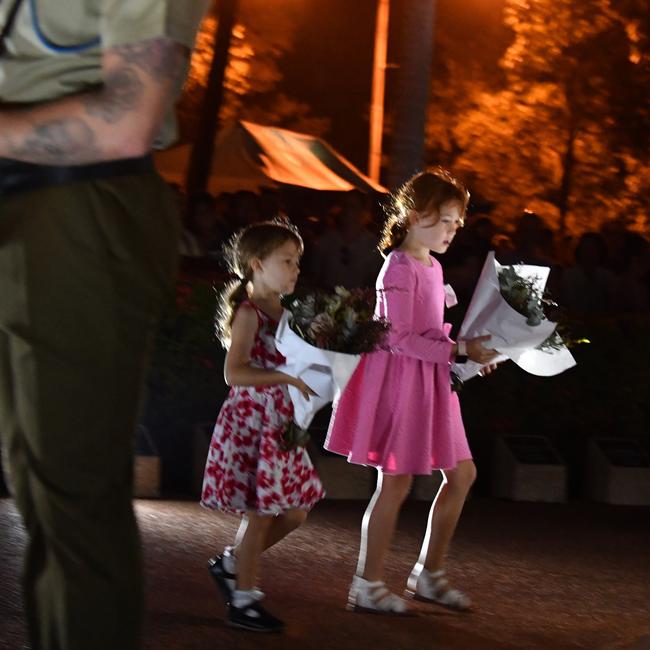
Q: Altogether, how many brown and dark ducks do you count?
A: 0